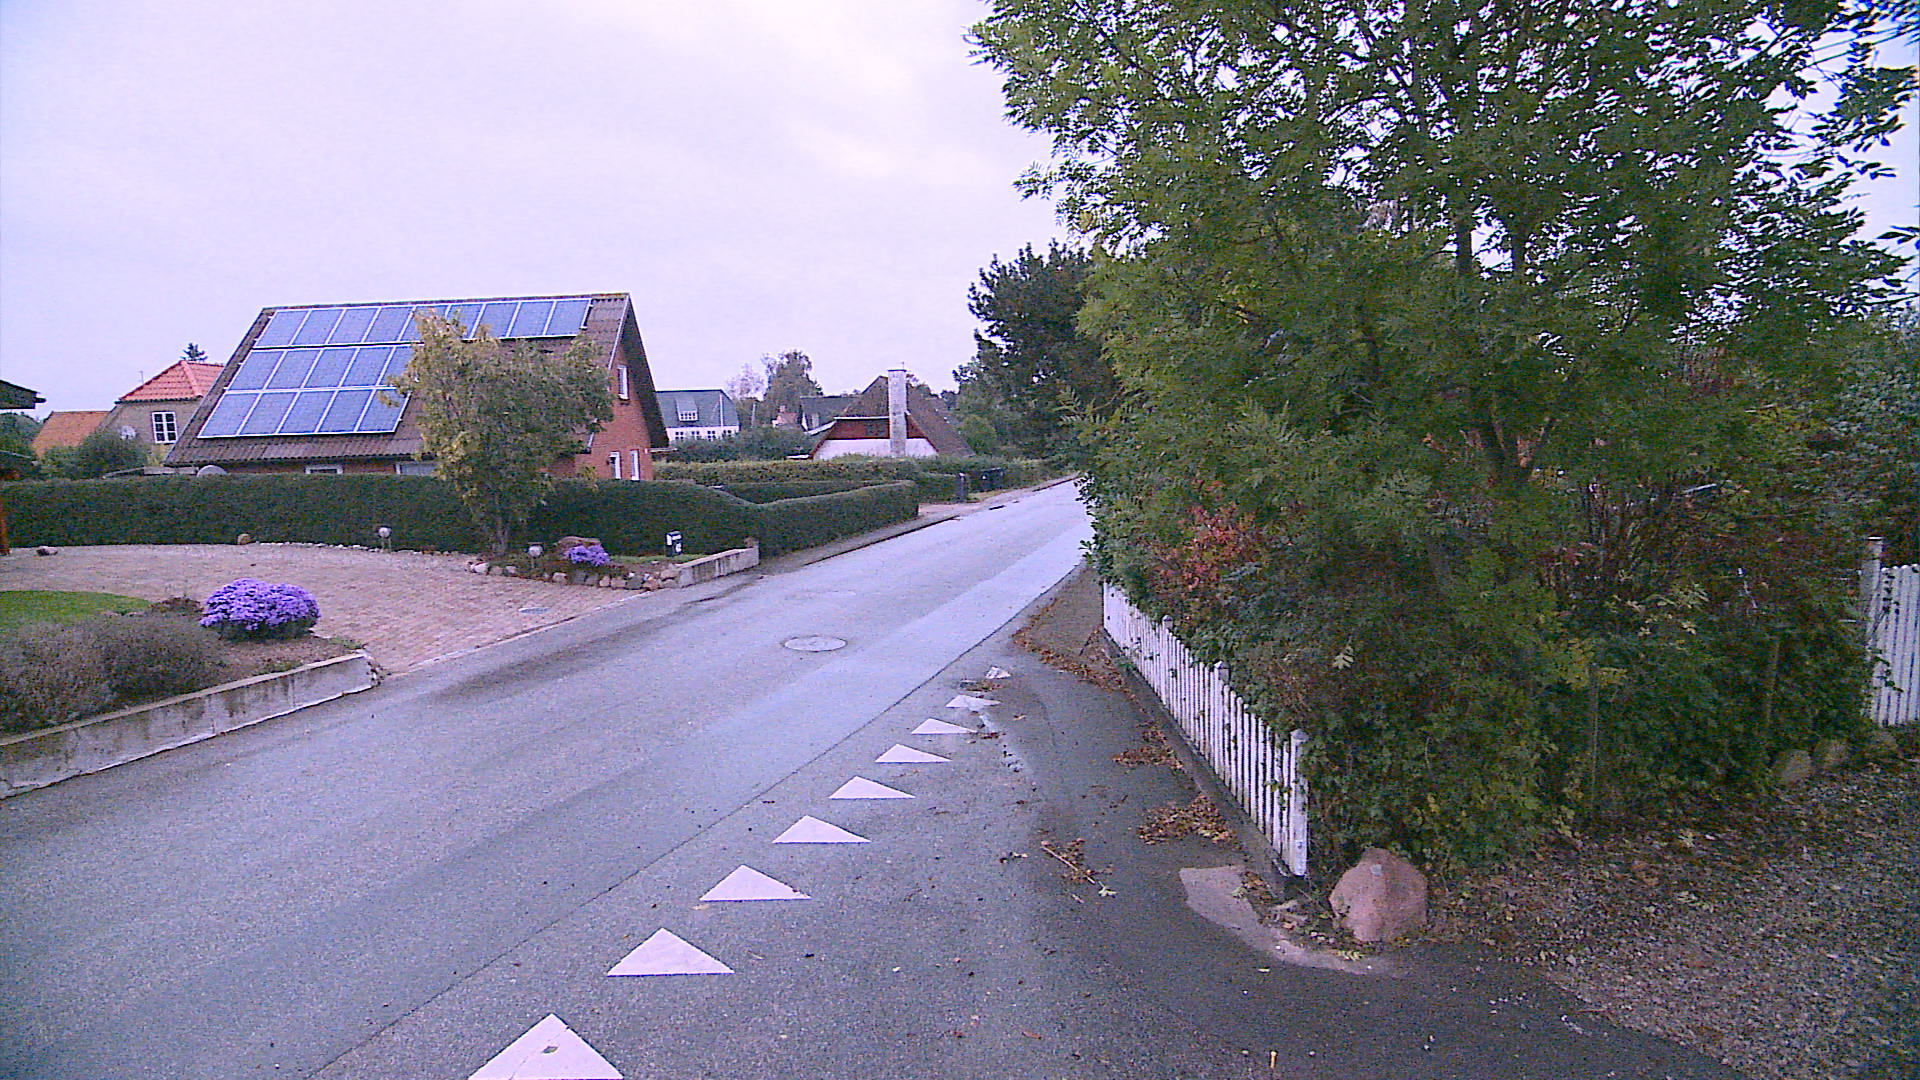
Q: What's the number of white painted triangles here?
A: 9